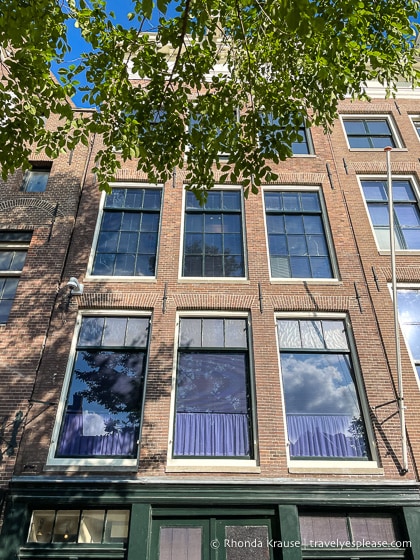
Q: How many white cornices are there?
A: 2